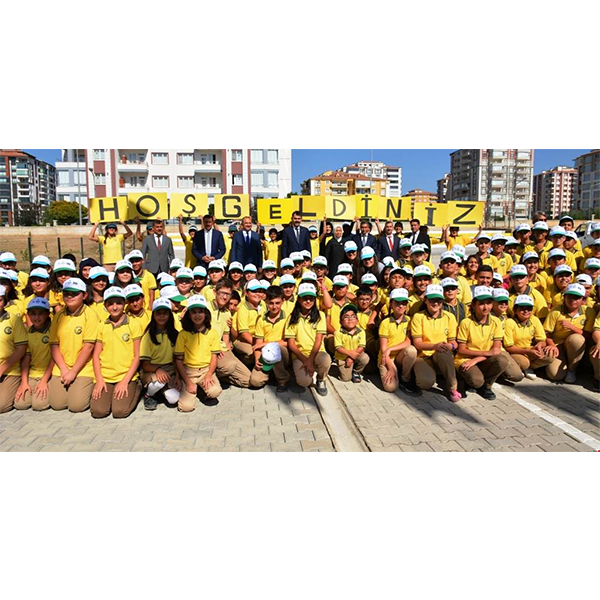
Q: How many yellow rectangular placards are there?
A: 11